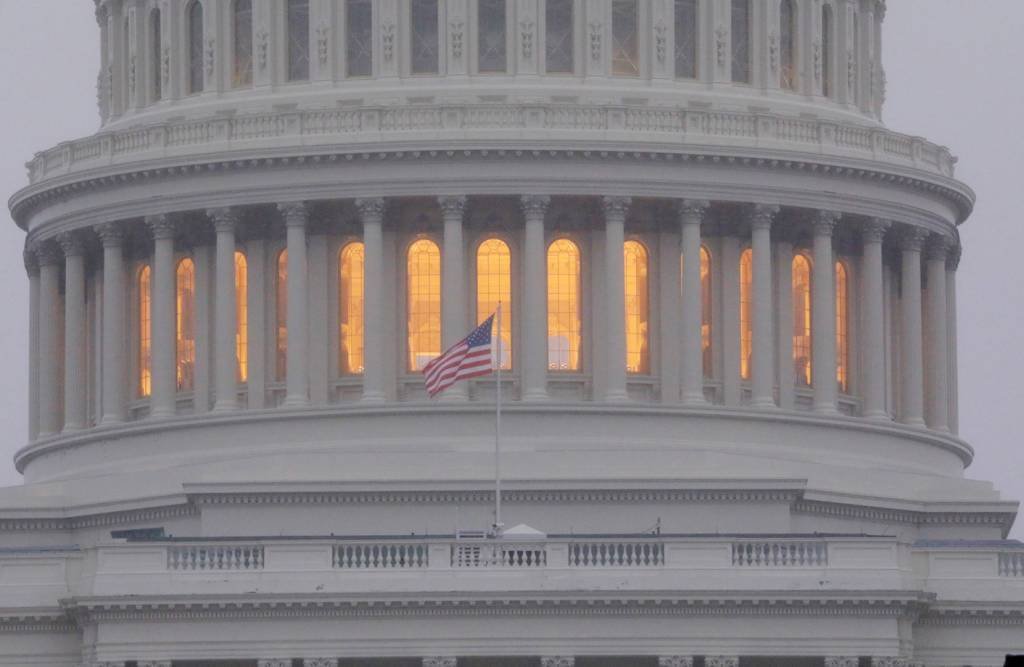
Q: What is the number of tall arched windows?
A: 13